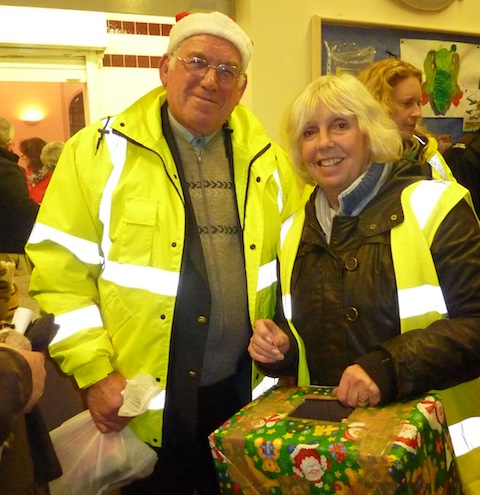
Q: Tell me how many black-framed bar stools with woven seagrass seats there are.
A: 0